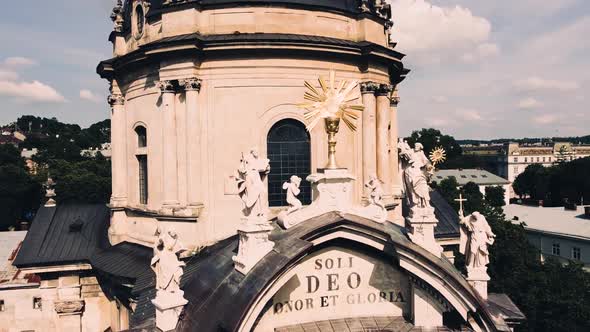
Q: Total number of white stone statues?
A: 6